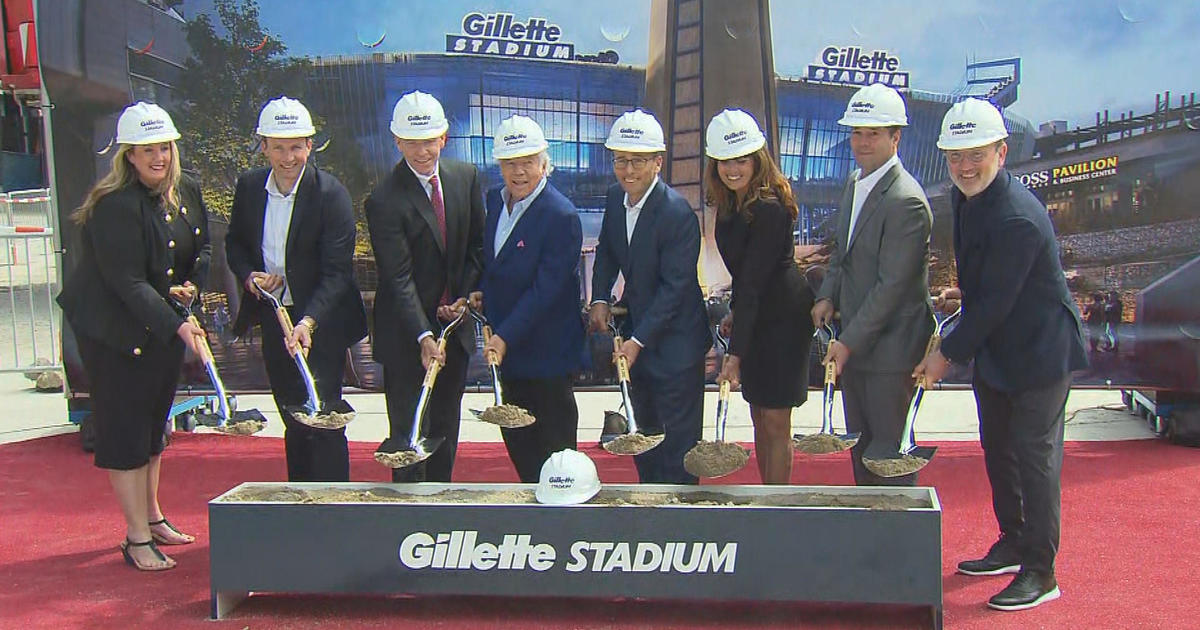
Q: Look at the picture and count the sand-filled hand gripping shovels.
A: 8